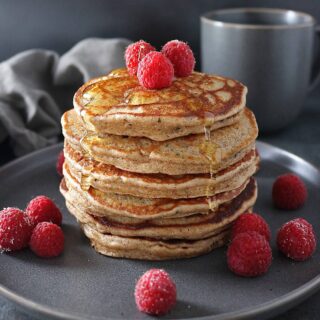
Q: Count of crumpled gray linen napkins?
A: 1